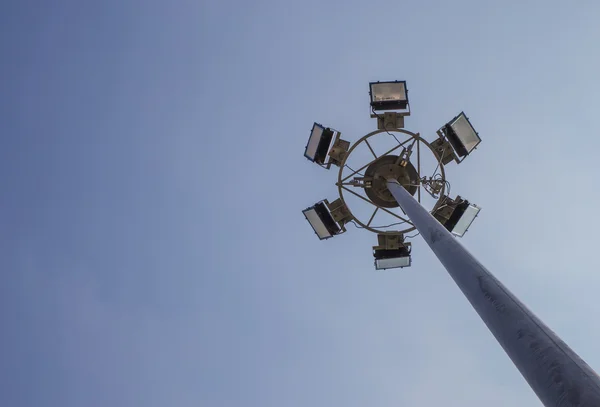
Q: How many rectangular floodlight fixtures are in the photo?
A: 6